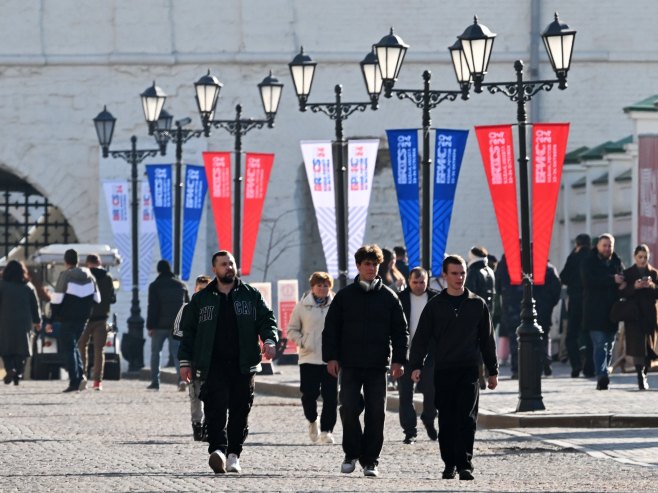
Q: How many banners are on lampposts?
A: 12